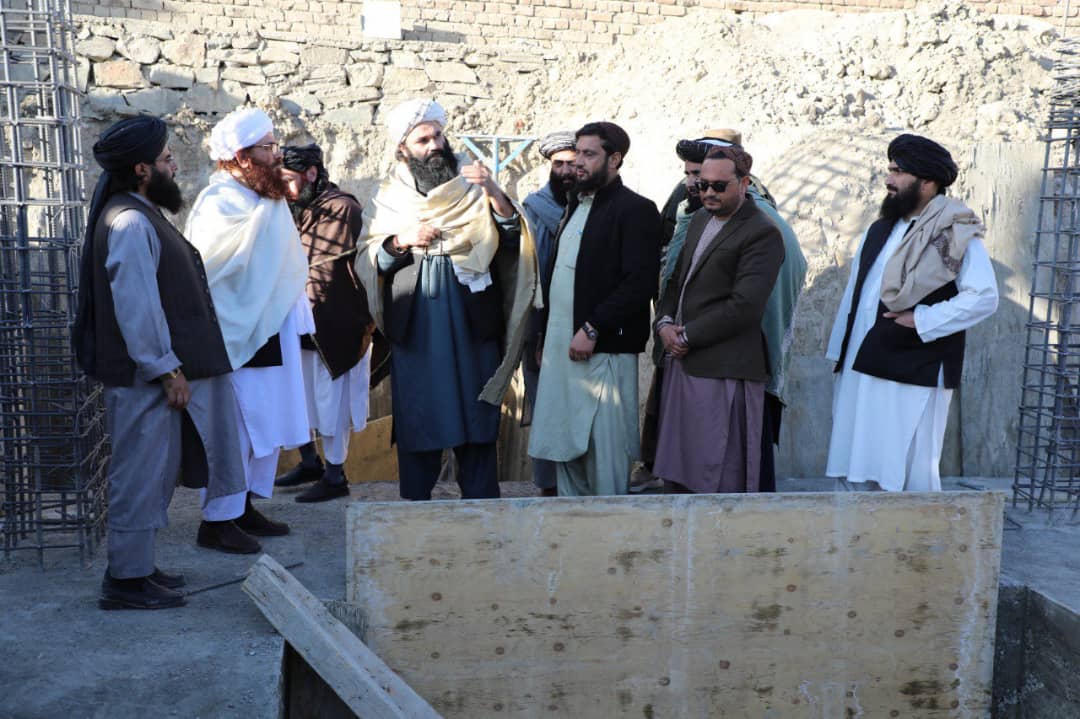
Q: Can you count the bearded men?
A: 9